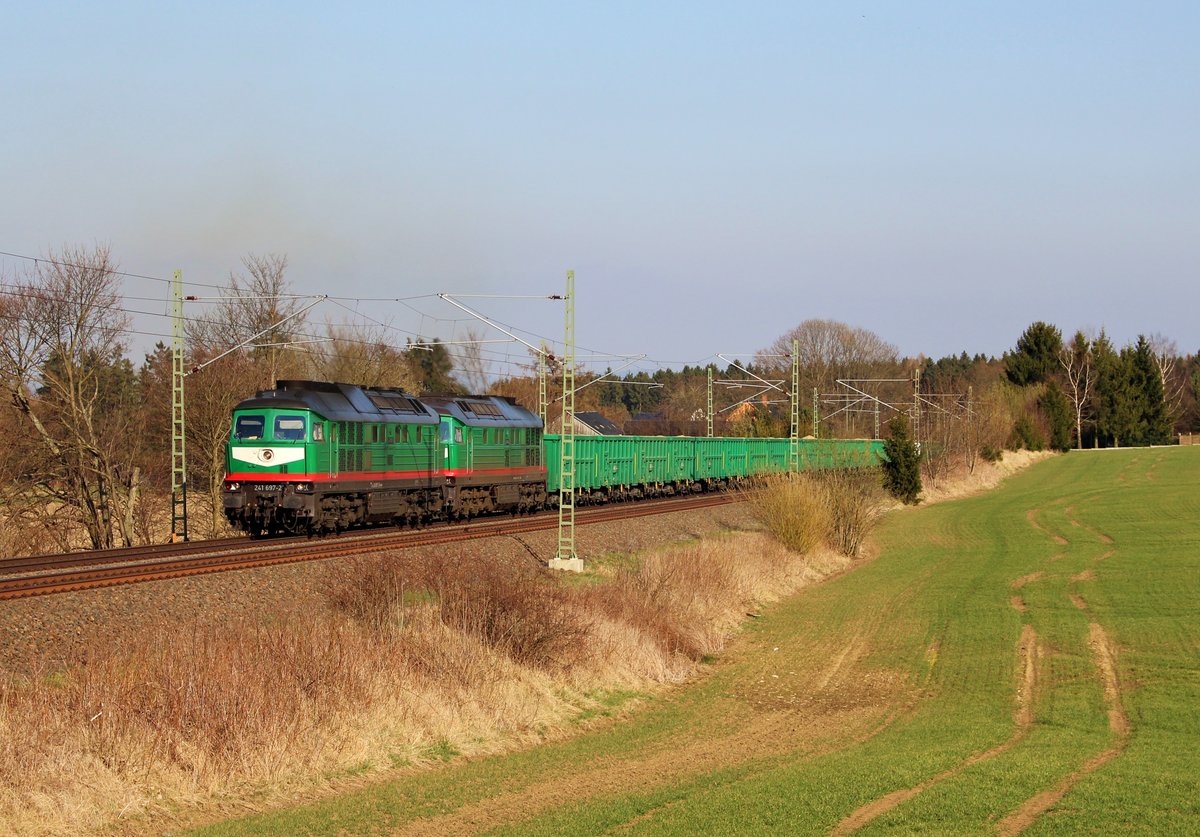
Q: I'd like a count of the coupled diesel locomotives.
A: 2